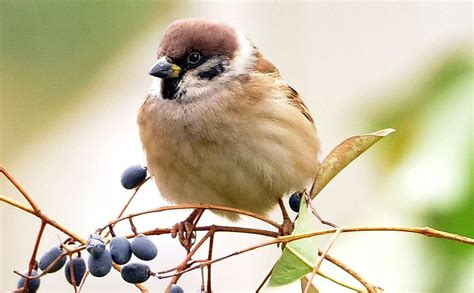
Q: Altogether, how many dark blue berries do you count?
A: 11